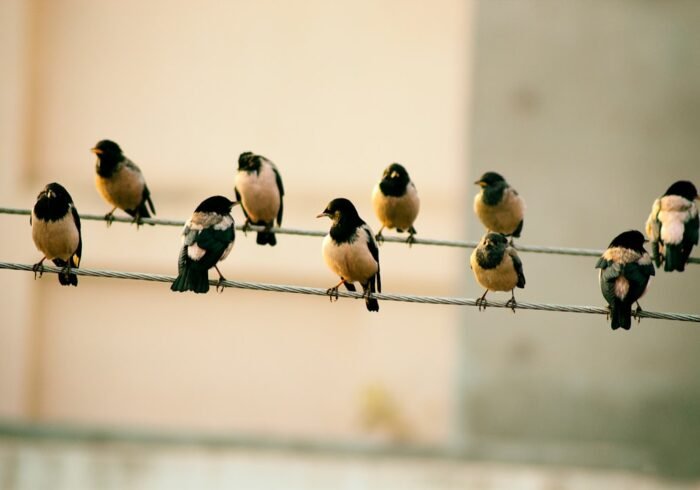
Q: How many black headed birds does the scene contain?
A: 10